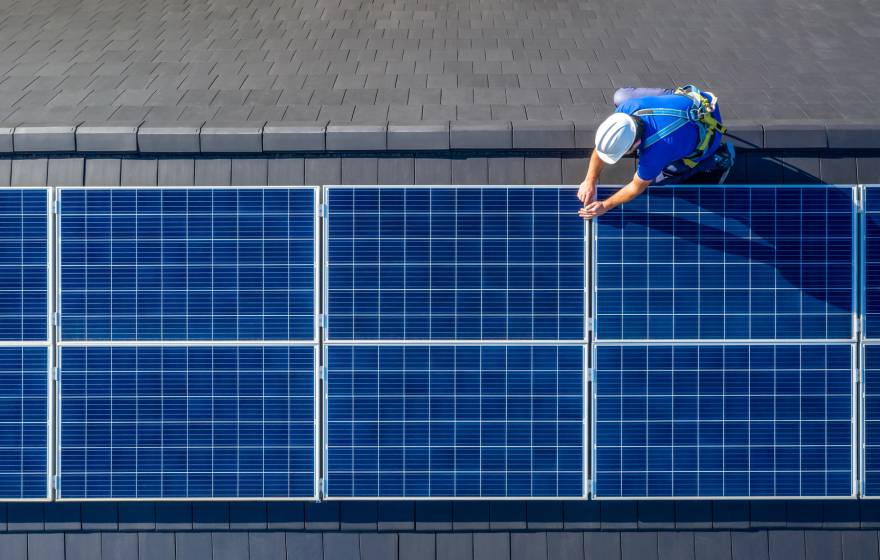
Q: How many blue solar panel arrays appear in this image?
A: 10